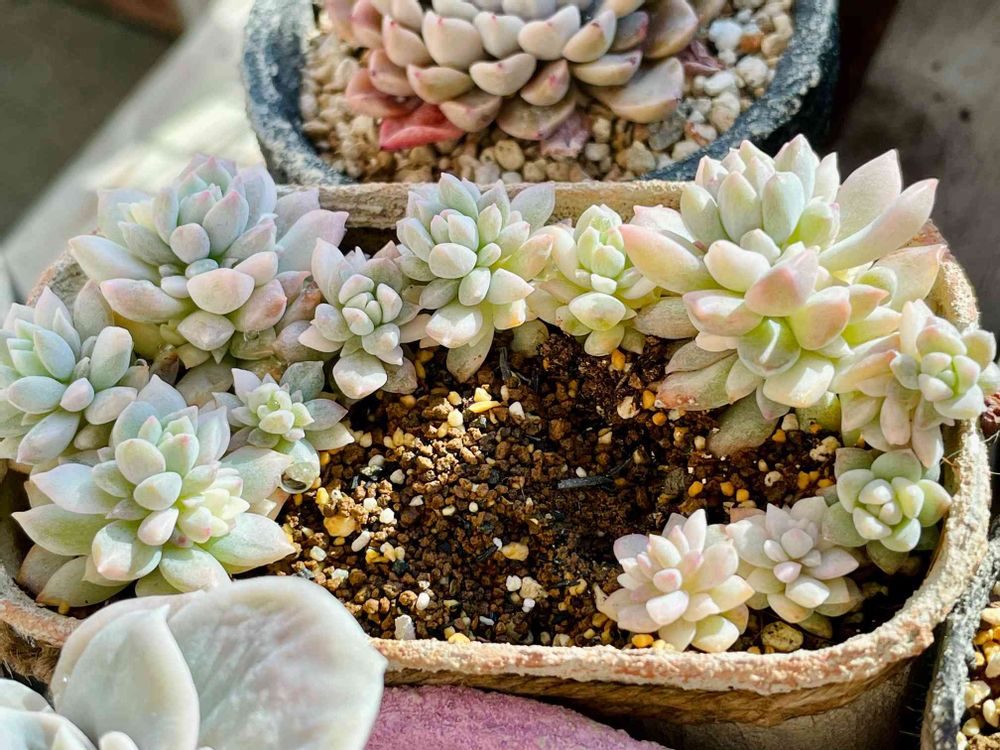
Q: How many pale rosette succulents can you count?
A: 12